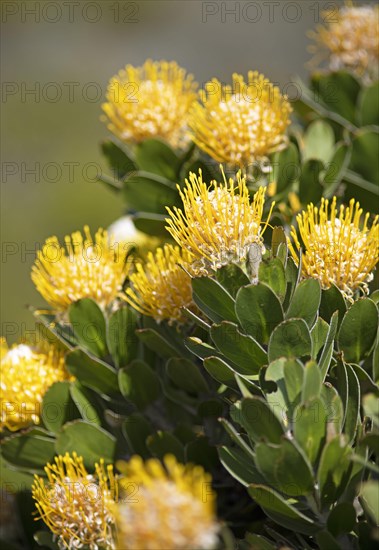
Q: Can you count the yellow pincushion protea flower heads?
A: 10